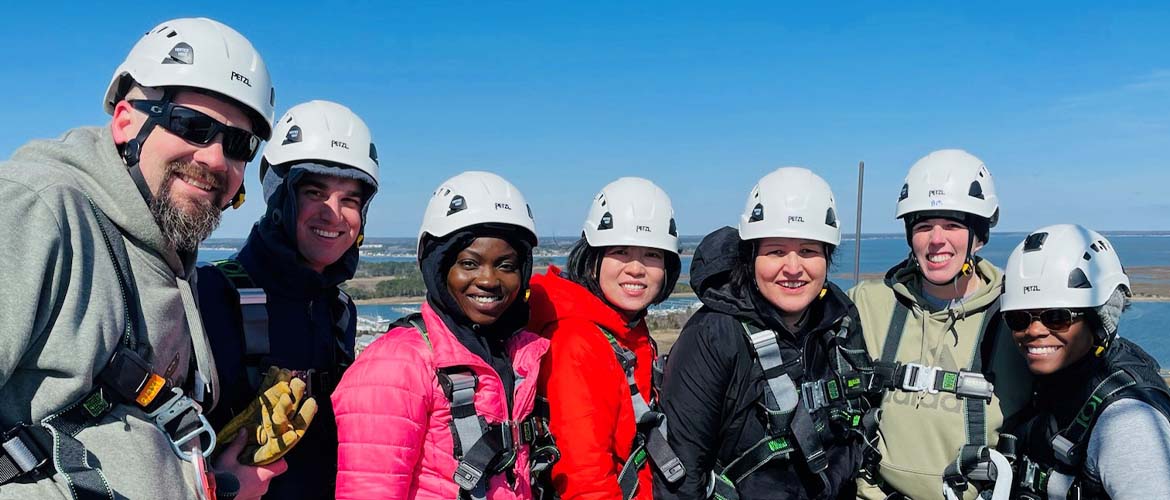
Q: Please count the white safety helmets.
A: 7